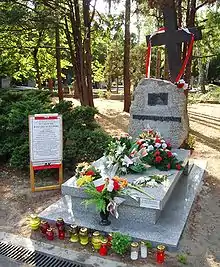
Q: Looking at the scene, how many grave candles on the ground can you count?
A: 12